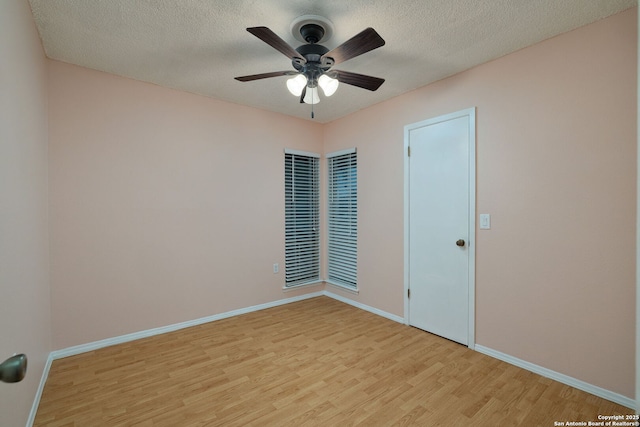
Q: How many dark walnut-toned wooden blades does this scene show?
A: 5